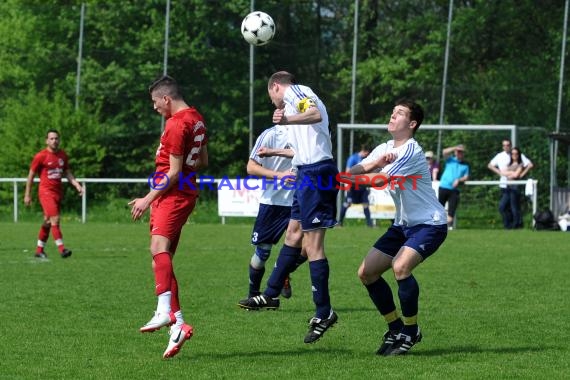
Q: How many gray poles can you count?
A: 6